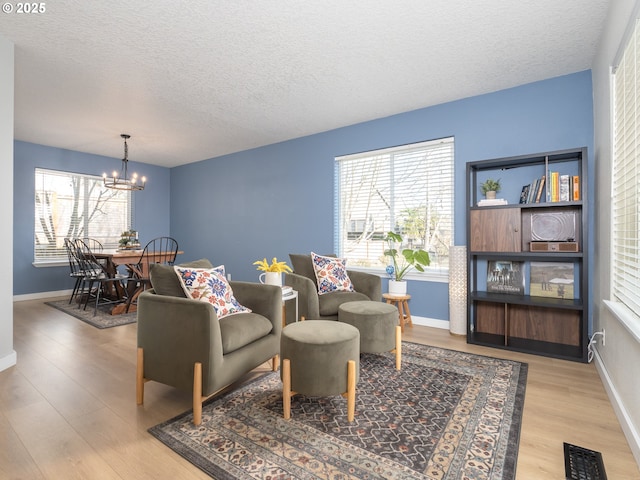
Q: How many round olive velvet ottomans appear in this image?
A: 2